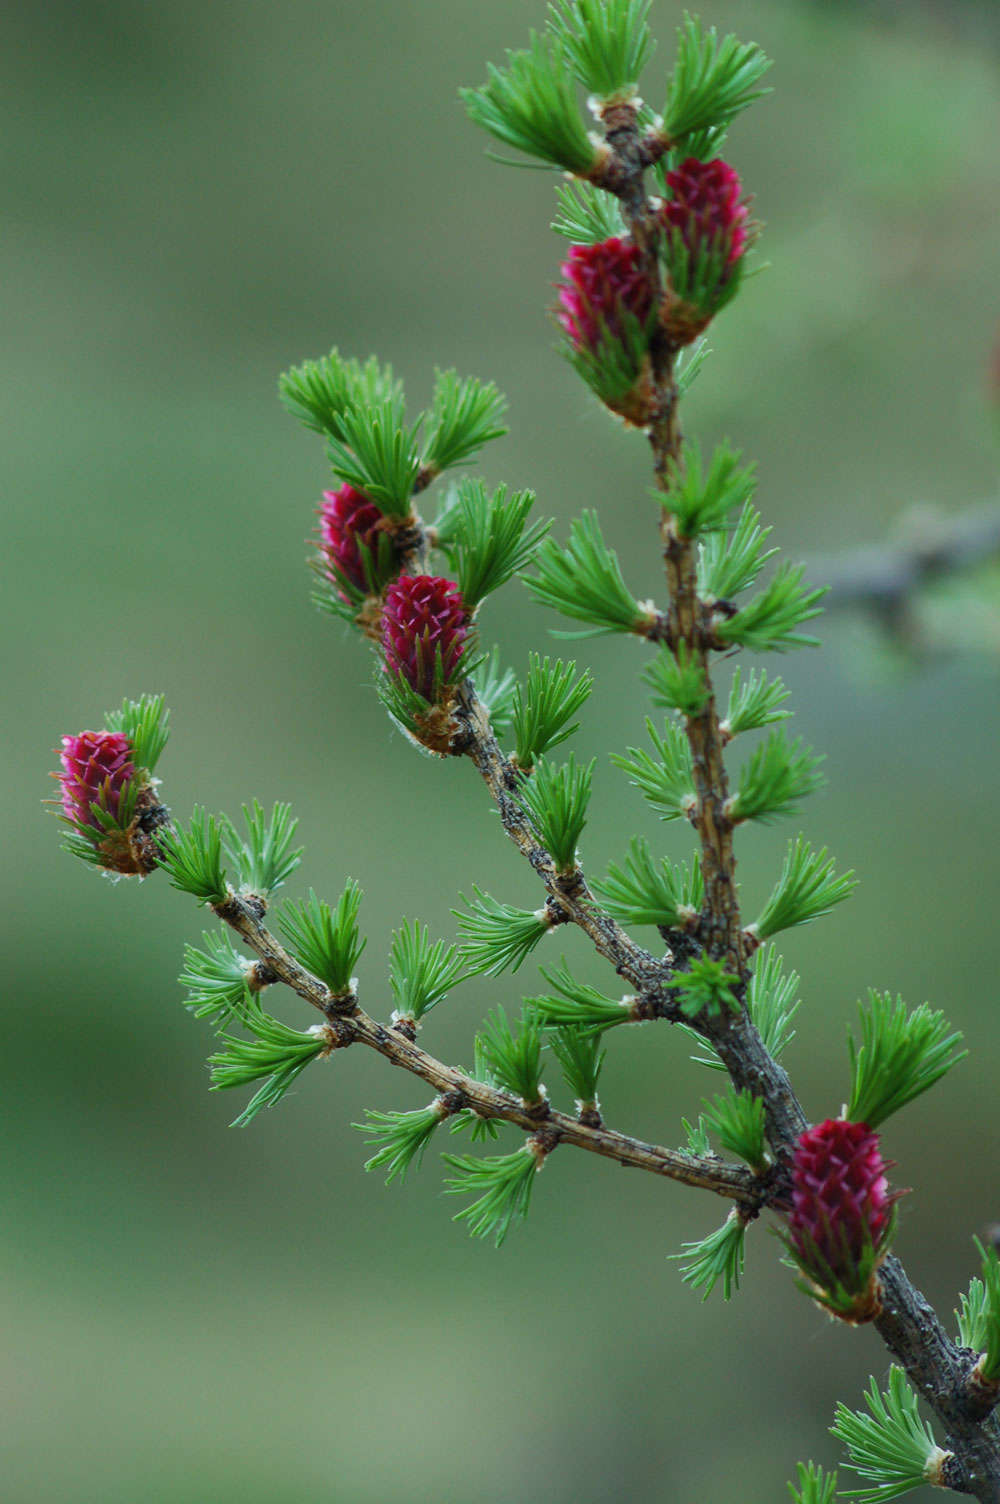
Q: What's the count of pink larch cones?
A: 6